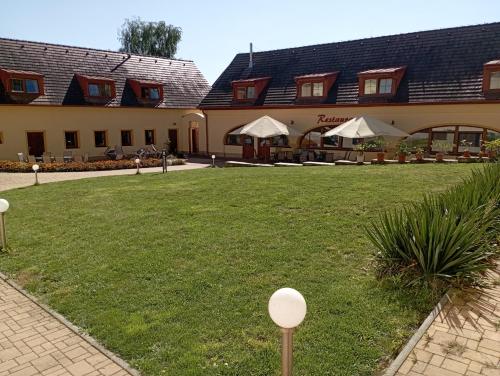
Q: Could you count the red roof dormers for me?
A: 7